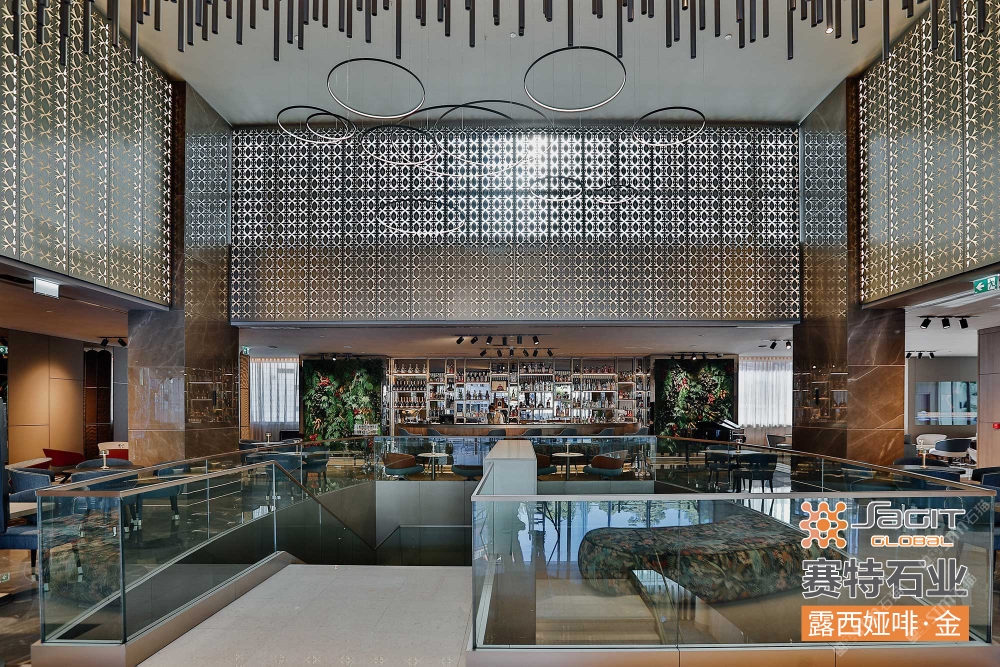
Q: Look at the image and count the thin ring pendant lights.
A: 11